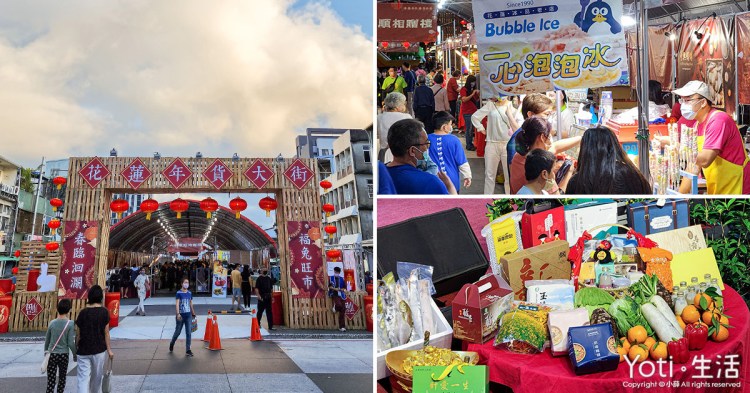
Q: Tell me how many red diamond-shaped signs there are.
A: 8